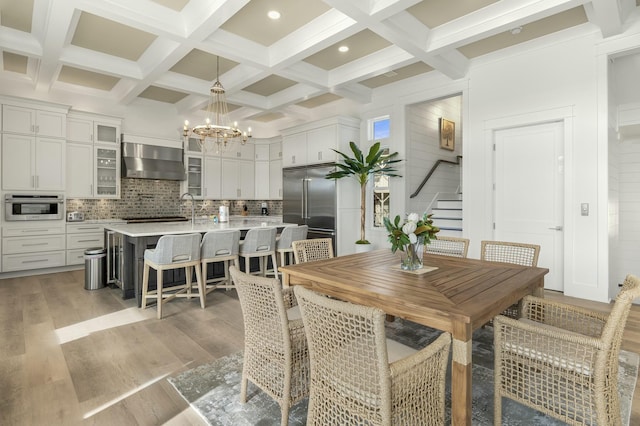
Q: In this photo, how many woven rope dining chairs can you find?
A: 6